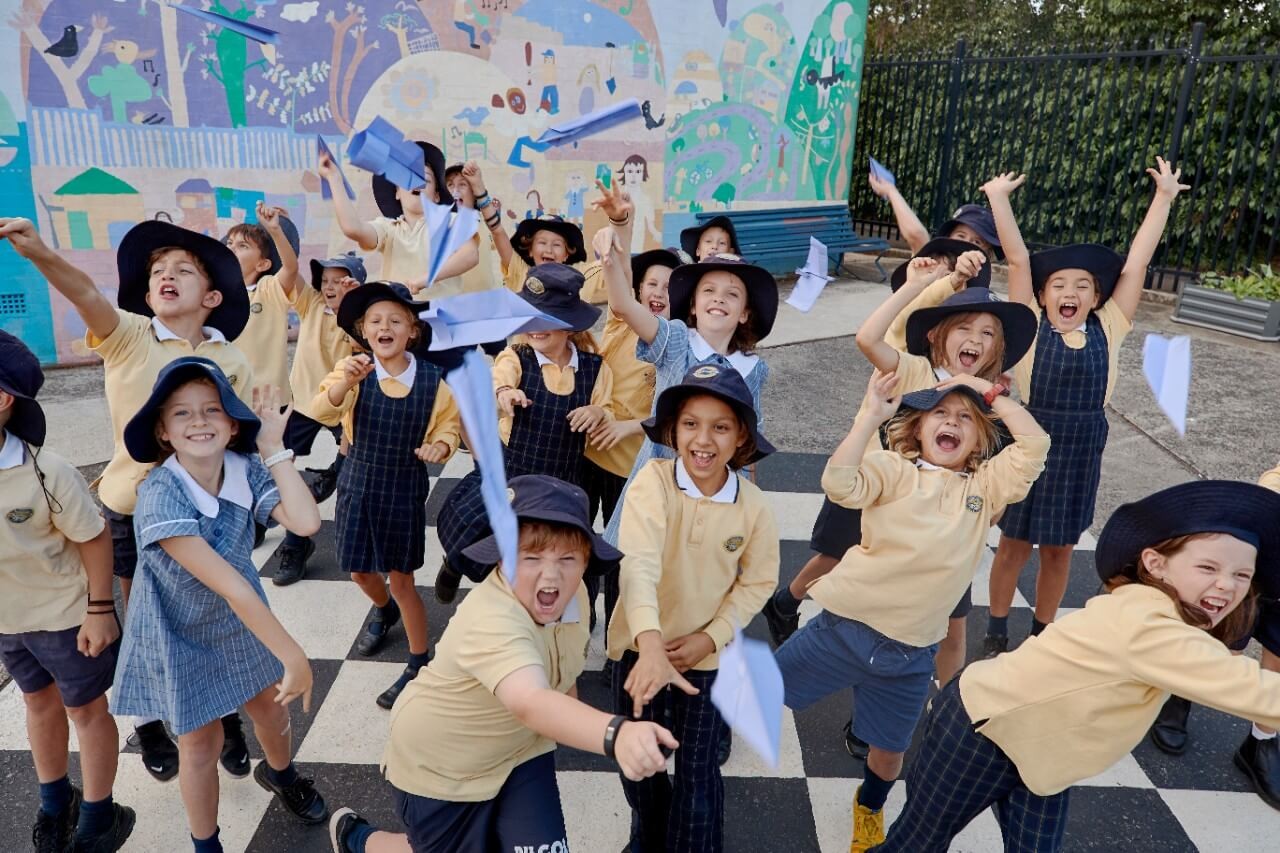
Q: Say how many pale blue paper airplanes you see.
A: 11